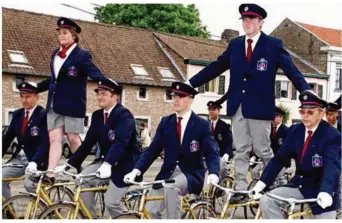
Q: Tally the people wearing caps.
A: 9